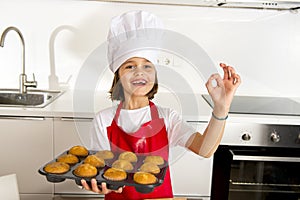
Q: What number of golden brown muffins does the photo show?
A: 12